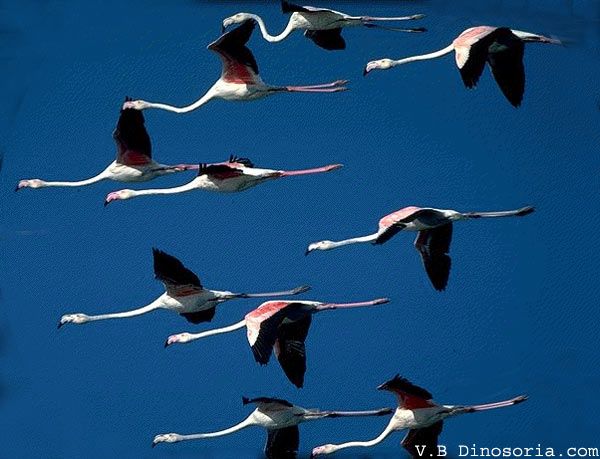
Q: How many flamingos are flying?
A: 10